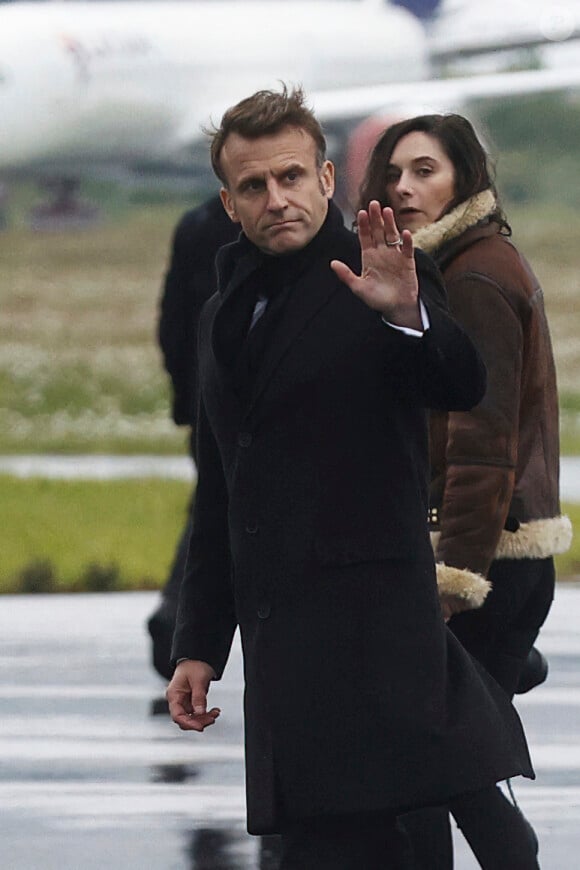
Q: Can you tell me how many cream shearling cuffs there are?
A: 1